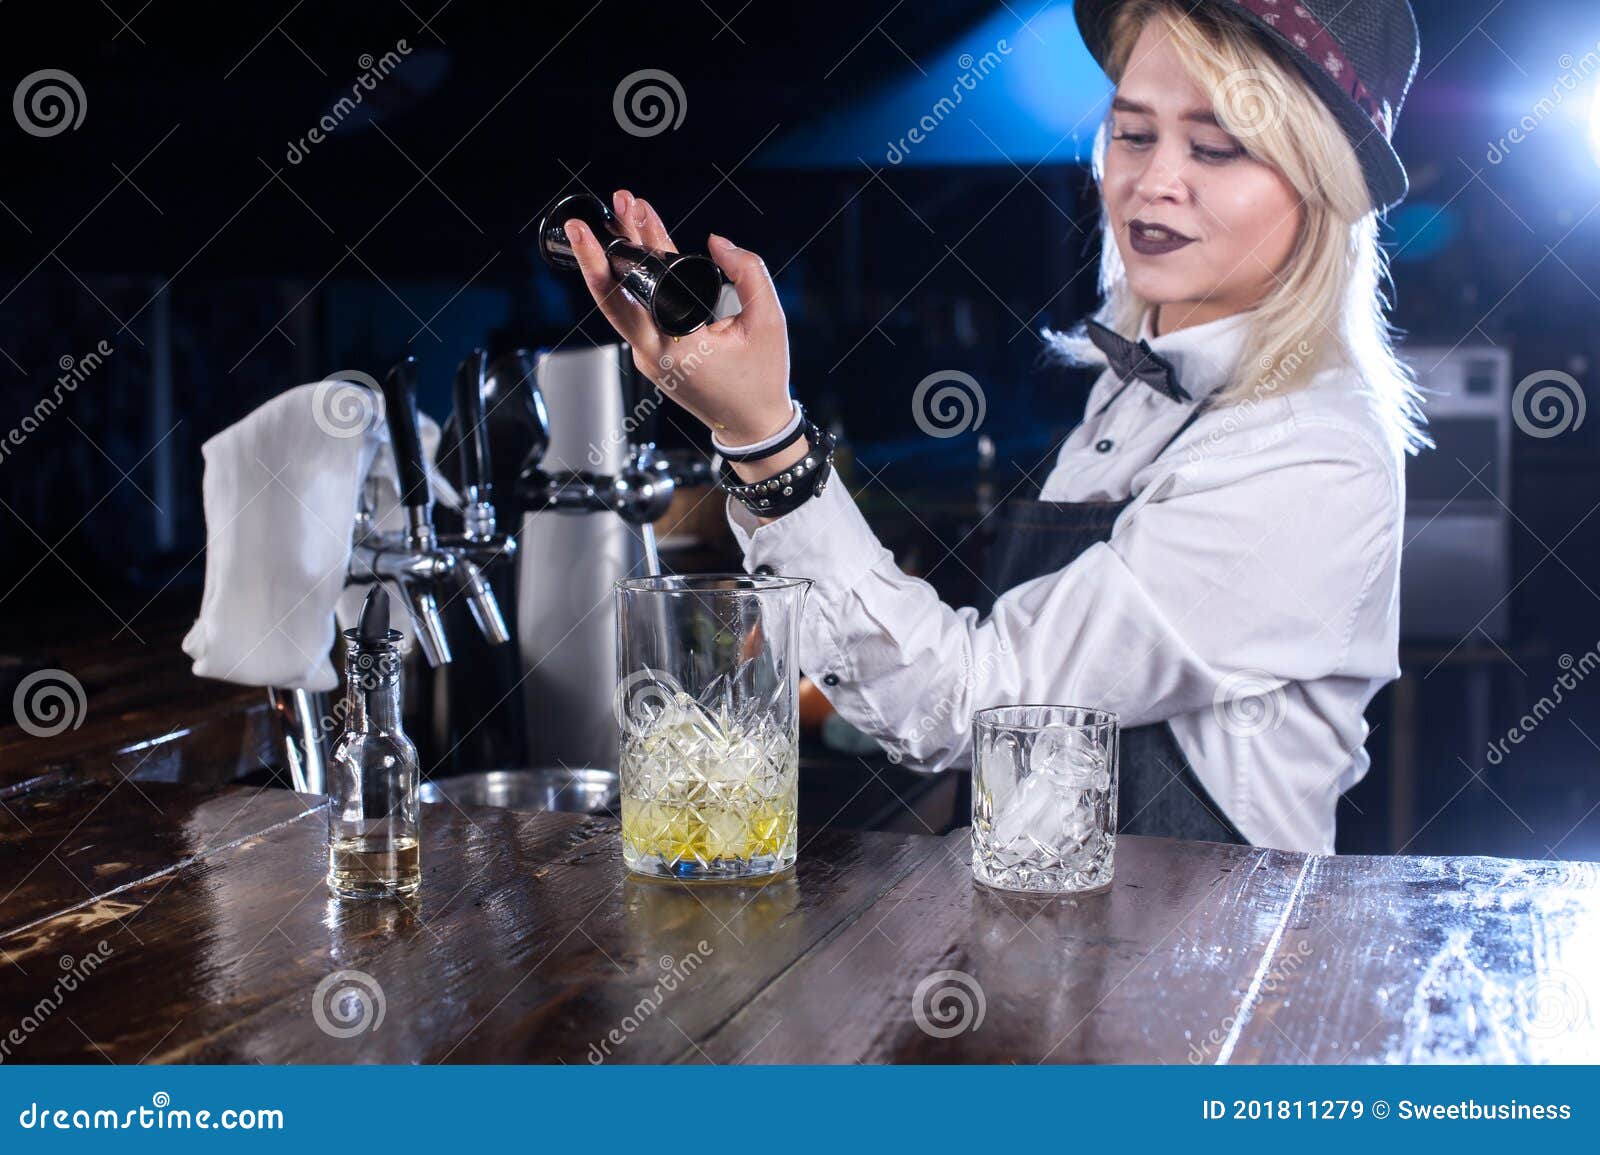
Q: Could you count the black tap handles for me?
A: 2